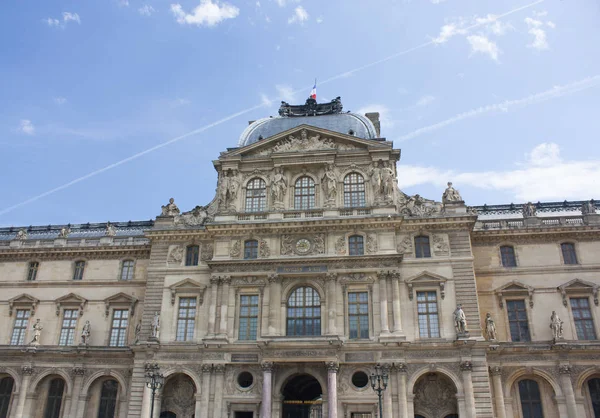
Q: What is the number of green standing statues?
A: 0